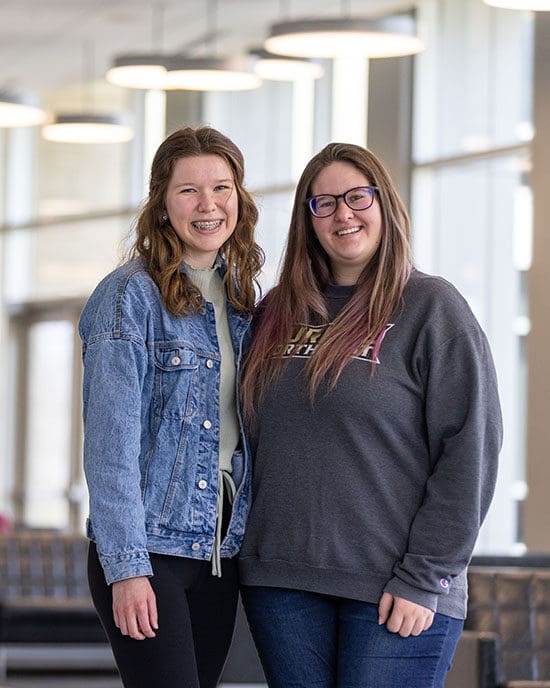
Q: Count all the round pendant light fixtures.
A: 7